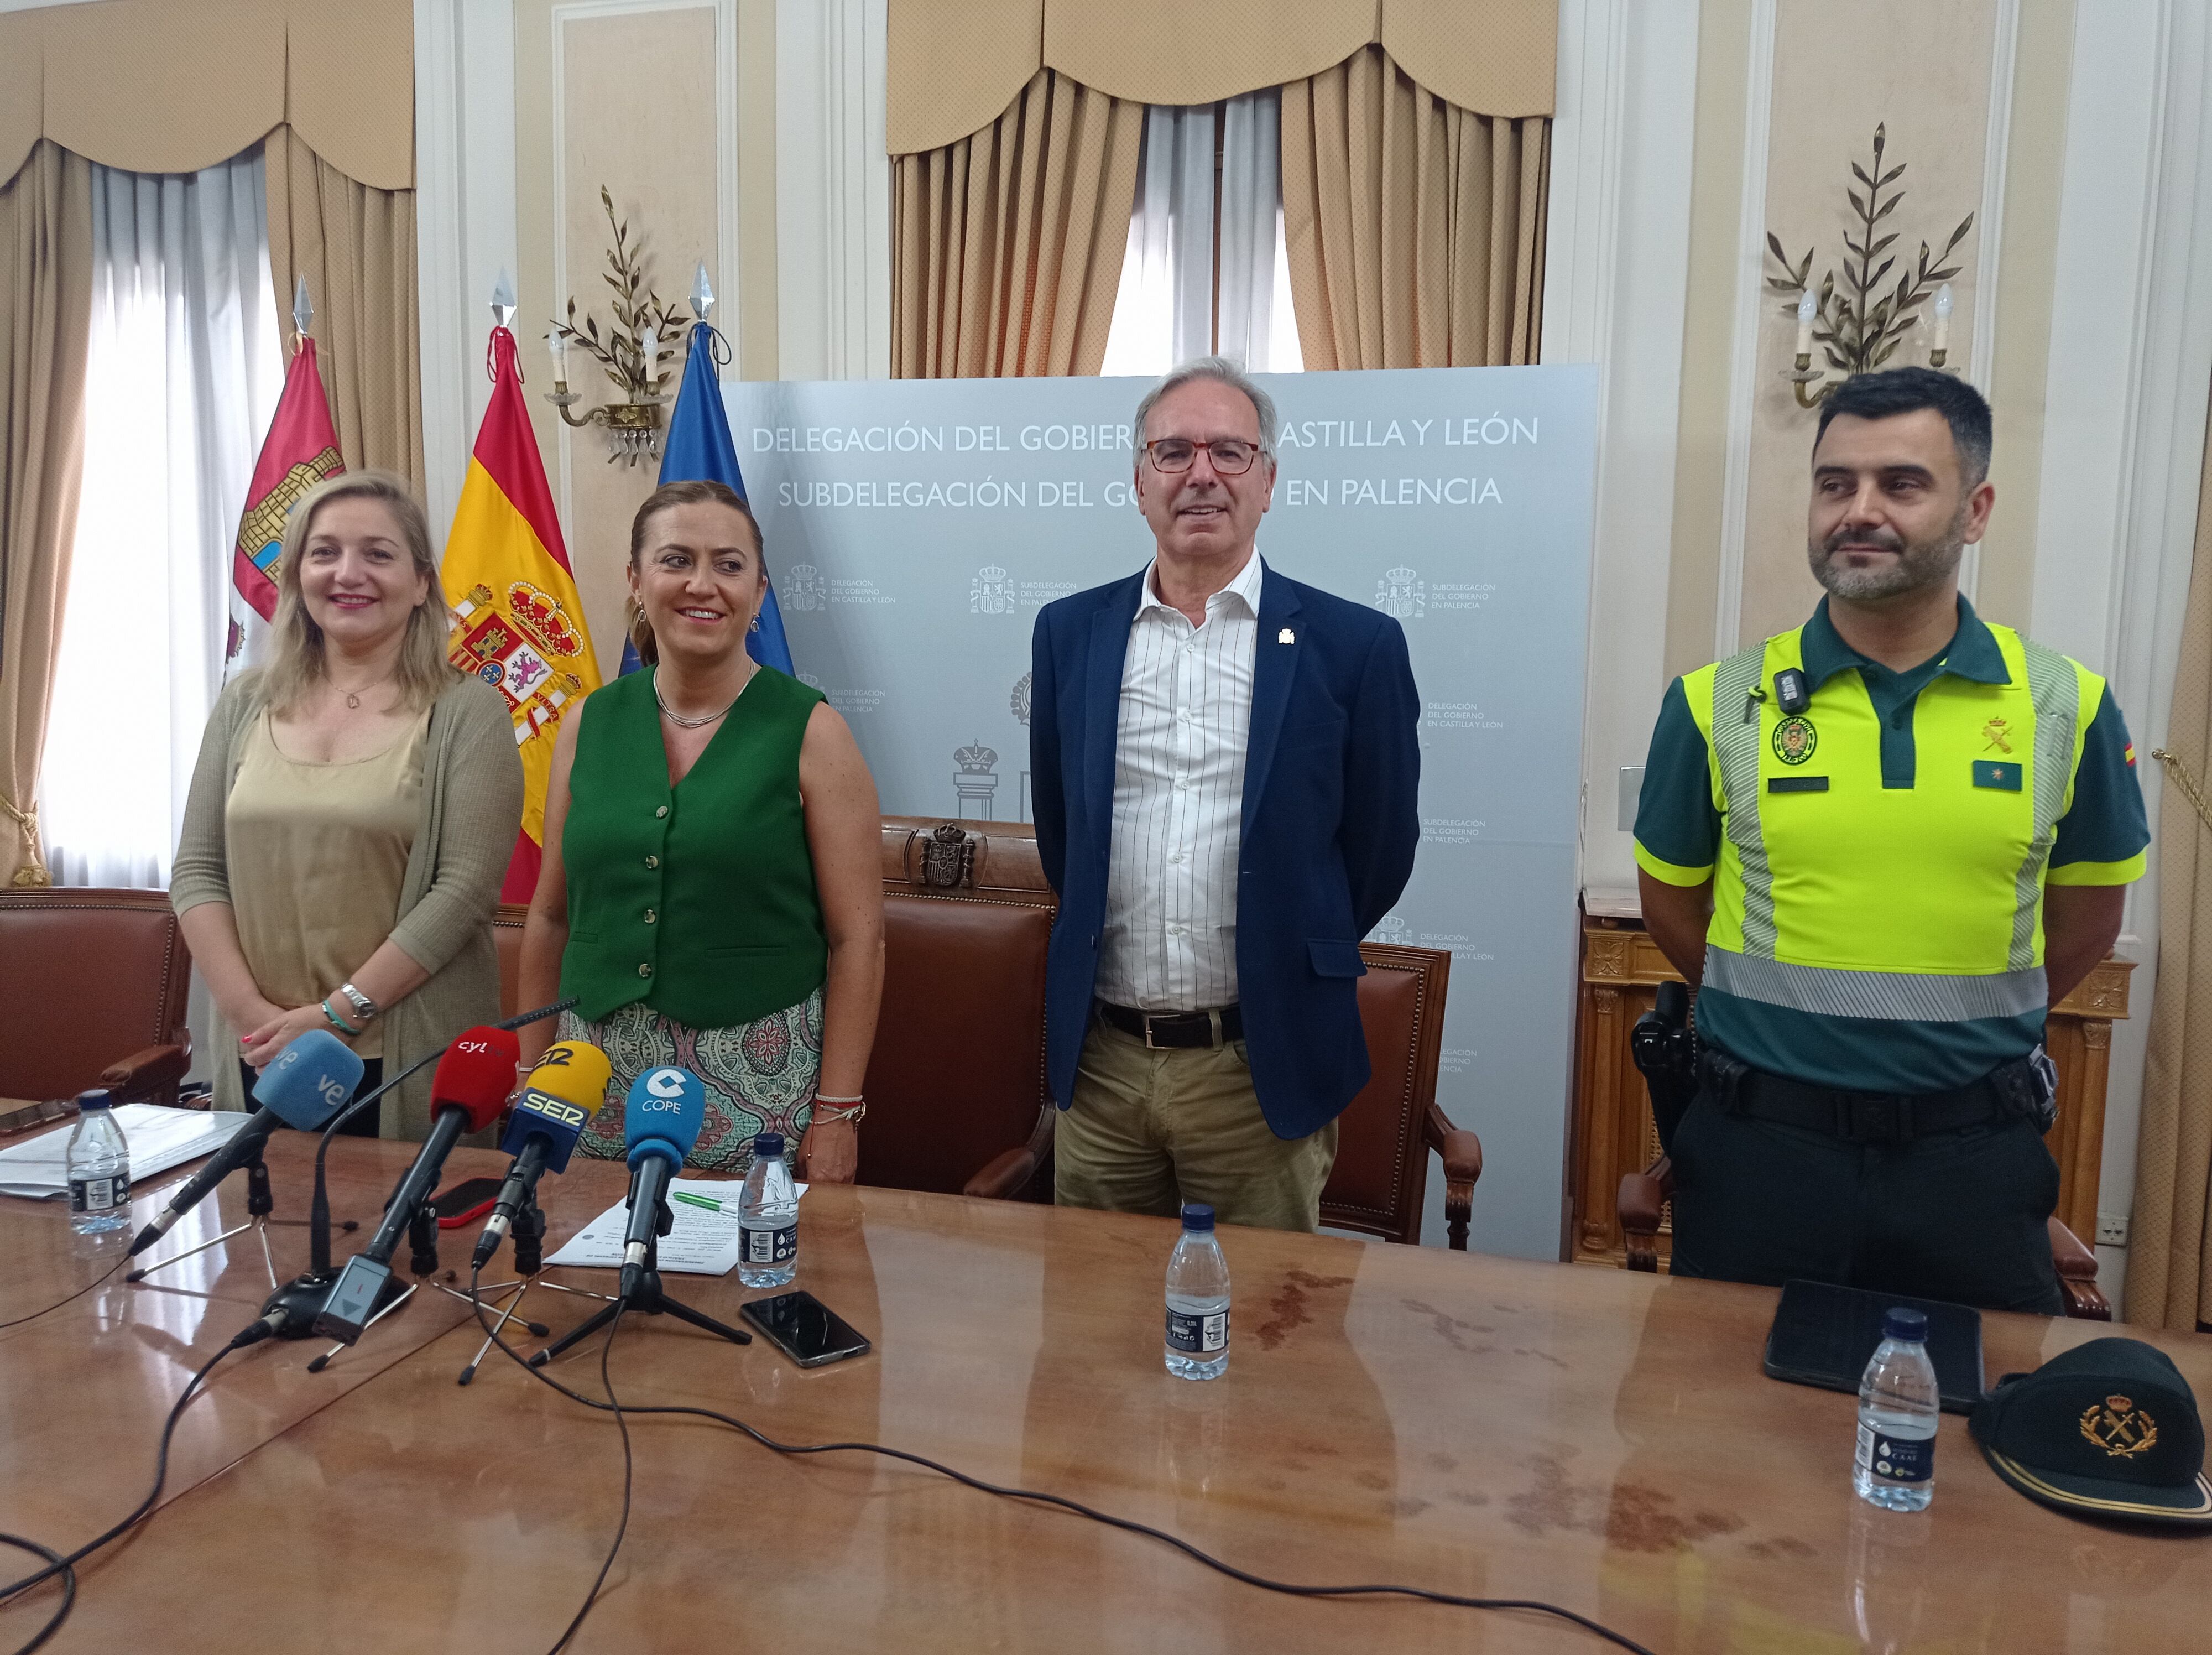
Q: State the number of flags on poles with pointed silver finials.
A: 3